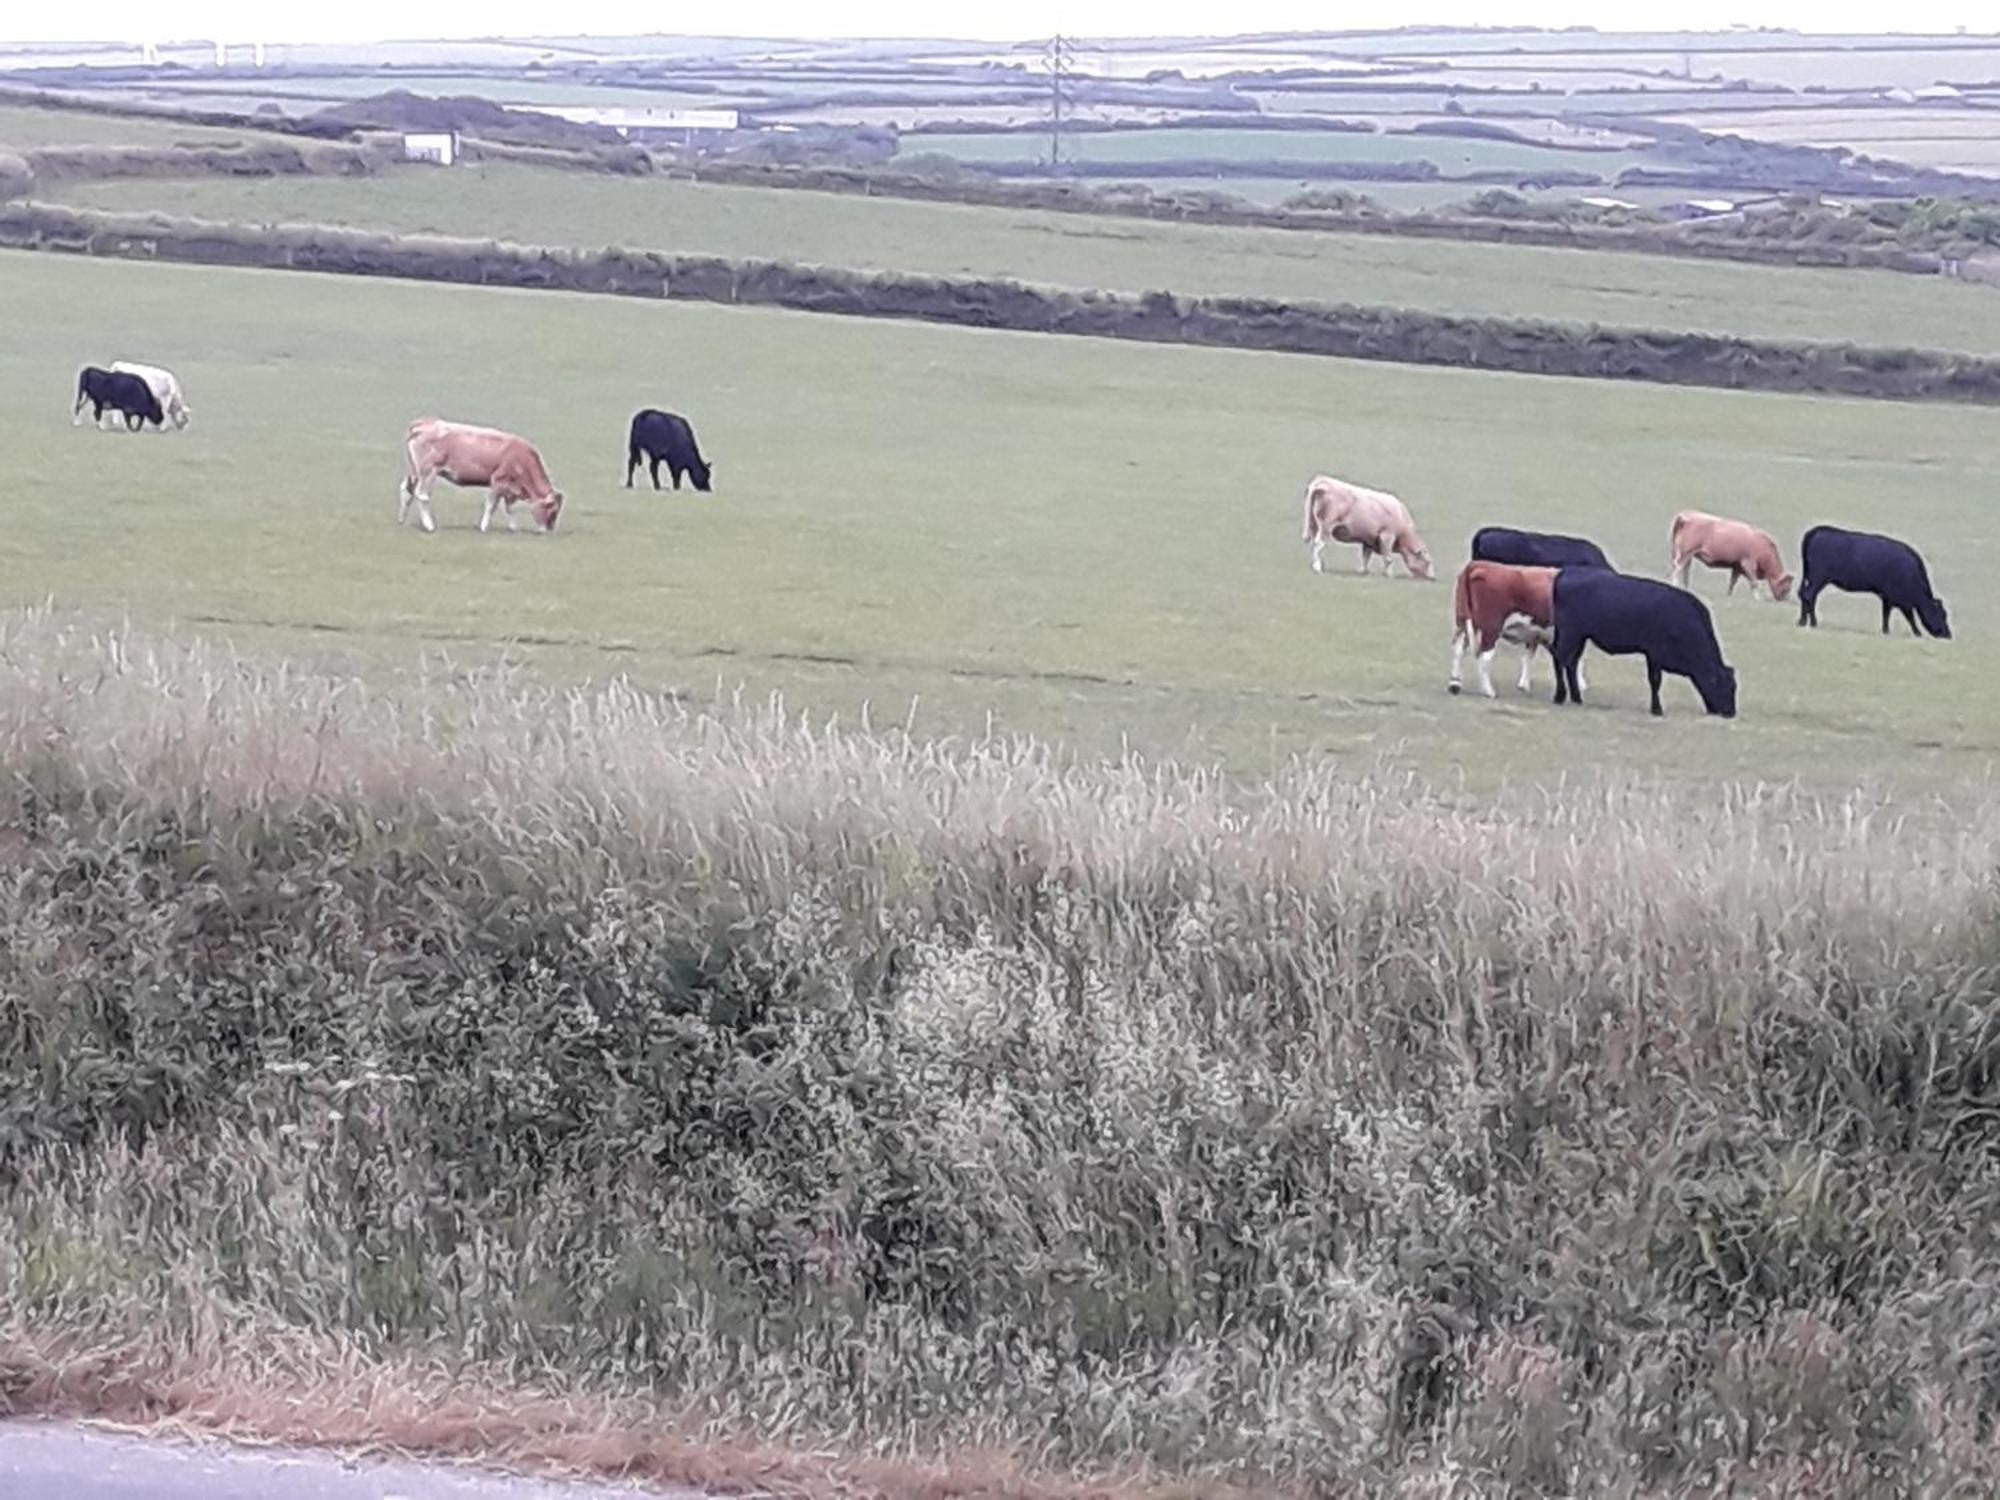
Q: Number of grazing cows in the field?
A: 10